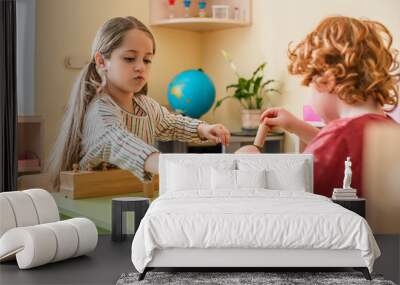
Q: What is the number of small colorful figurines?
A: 3